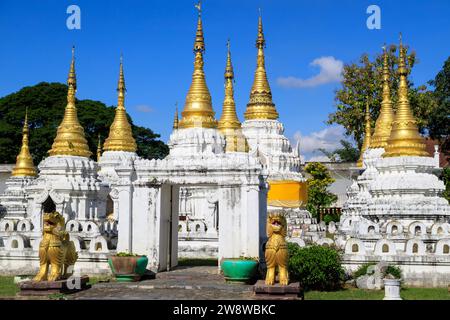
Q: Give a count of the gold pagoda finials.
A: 11